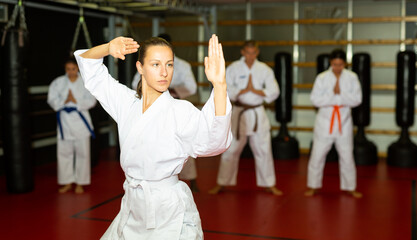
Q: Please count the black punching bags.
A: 5